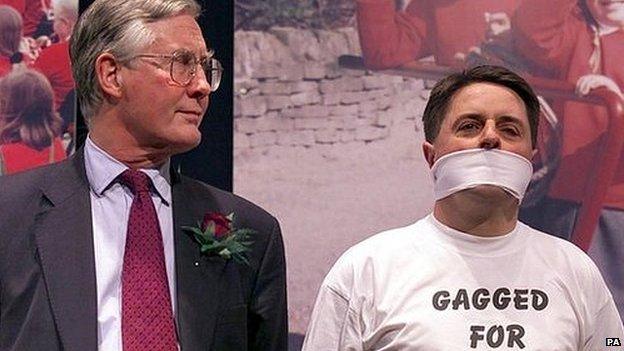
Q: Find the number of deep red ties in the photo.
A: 1